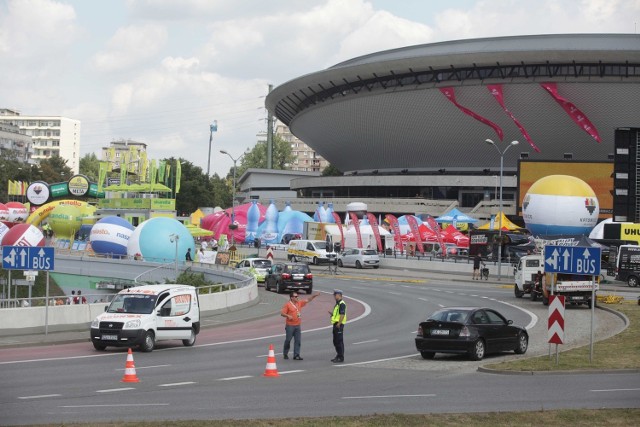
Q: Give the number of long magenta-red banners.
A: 3